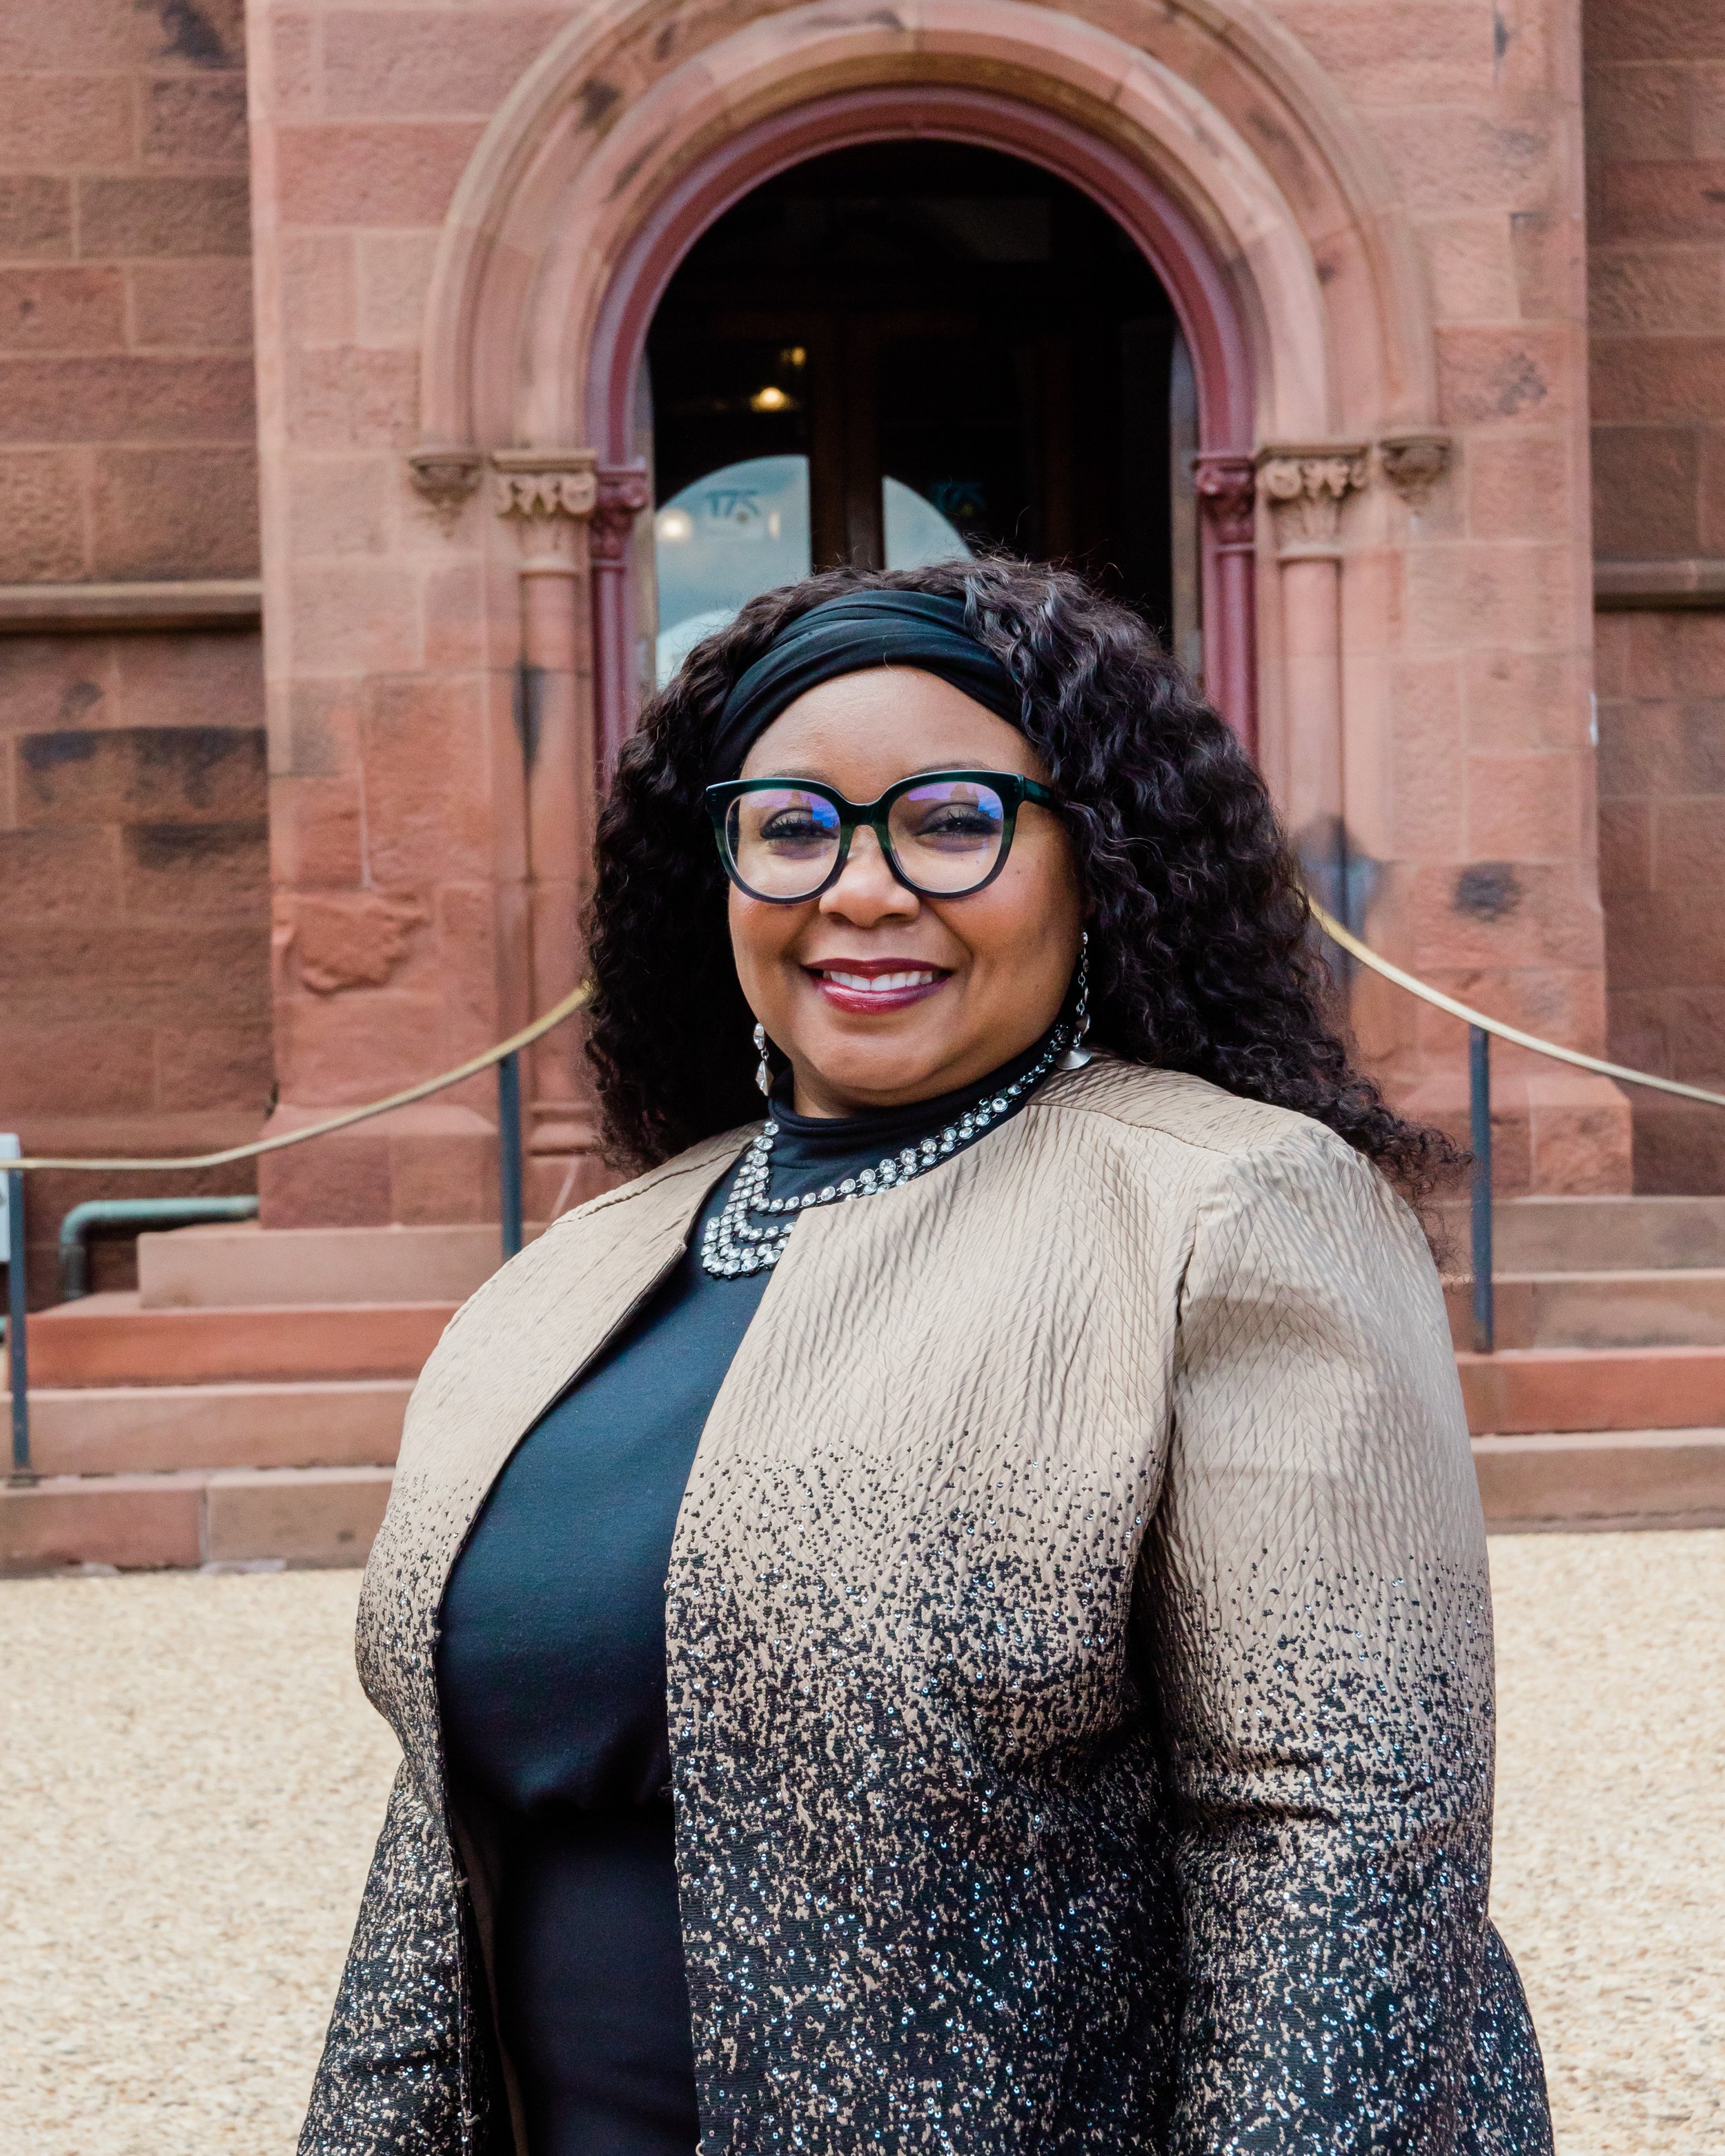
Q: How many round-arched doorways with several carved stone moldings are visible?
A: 1